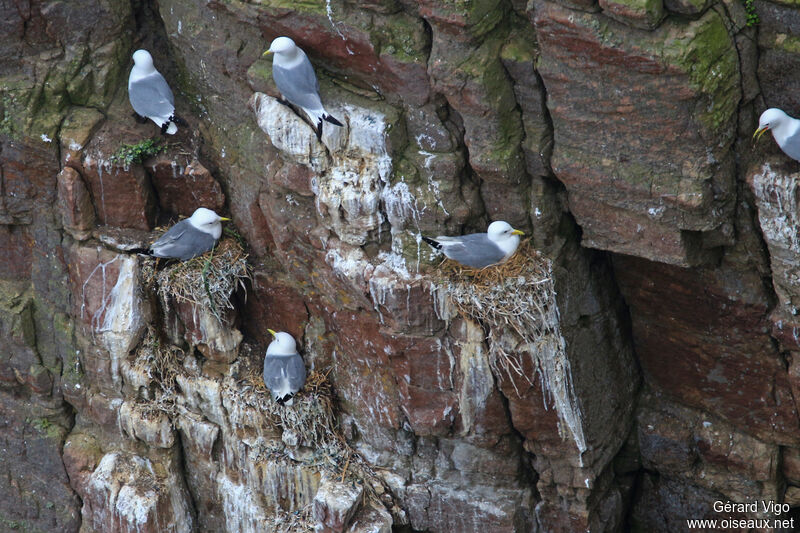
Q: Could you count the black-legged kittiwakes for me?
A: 6